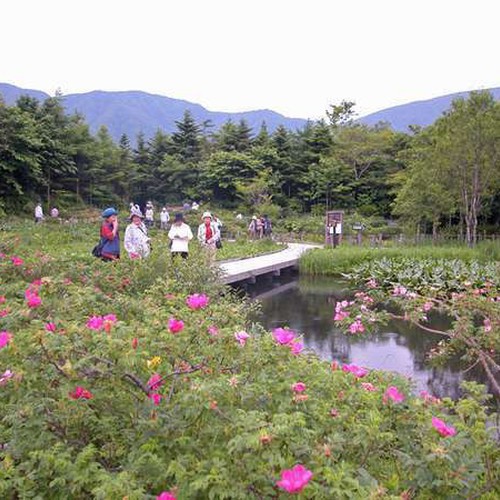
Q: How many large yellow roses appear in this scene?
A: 1